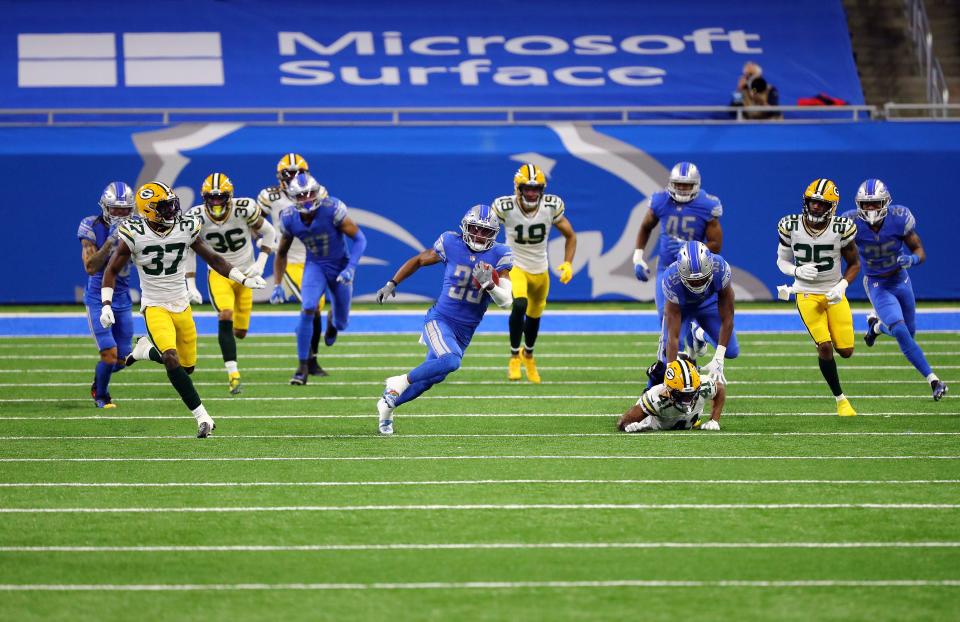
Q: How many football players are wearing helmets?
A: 12